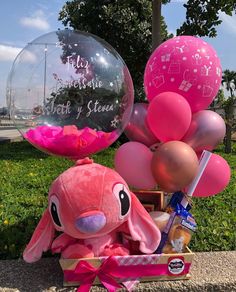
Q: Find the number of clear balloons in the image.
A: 1